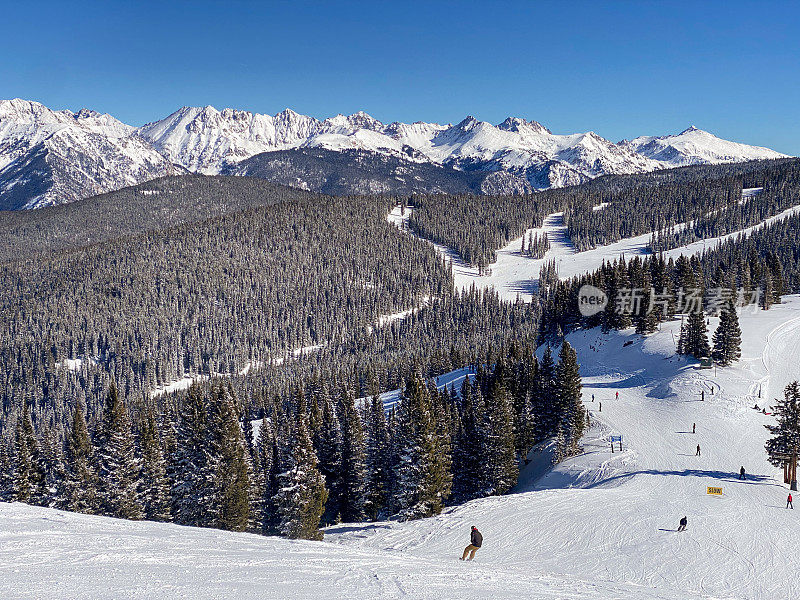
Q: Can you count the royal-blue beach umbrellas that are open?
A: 0